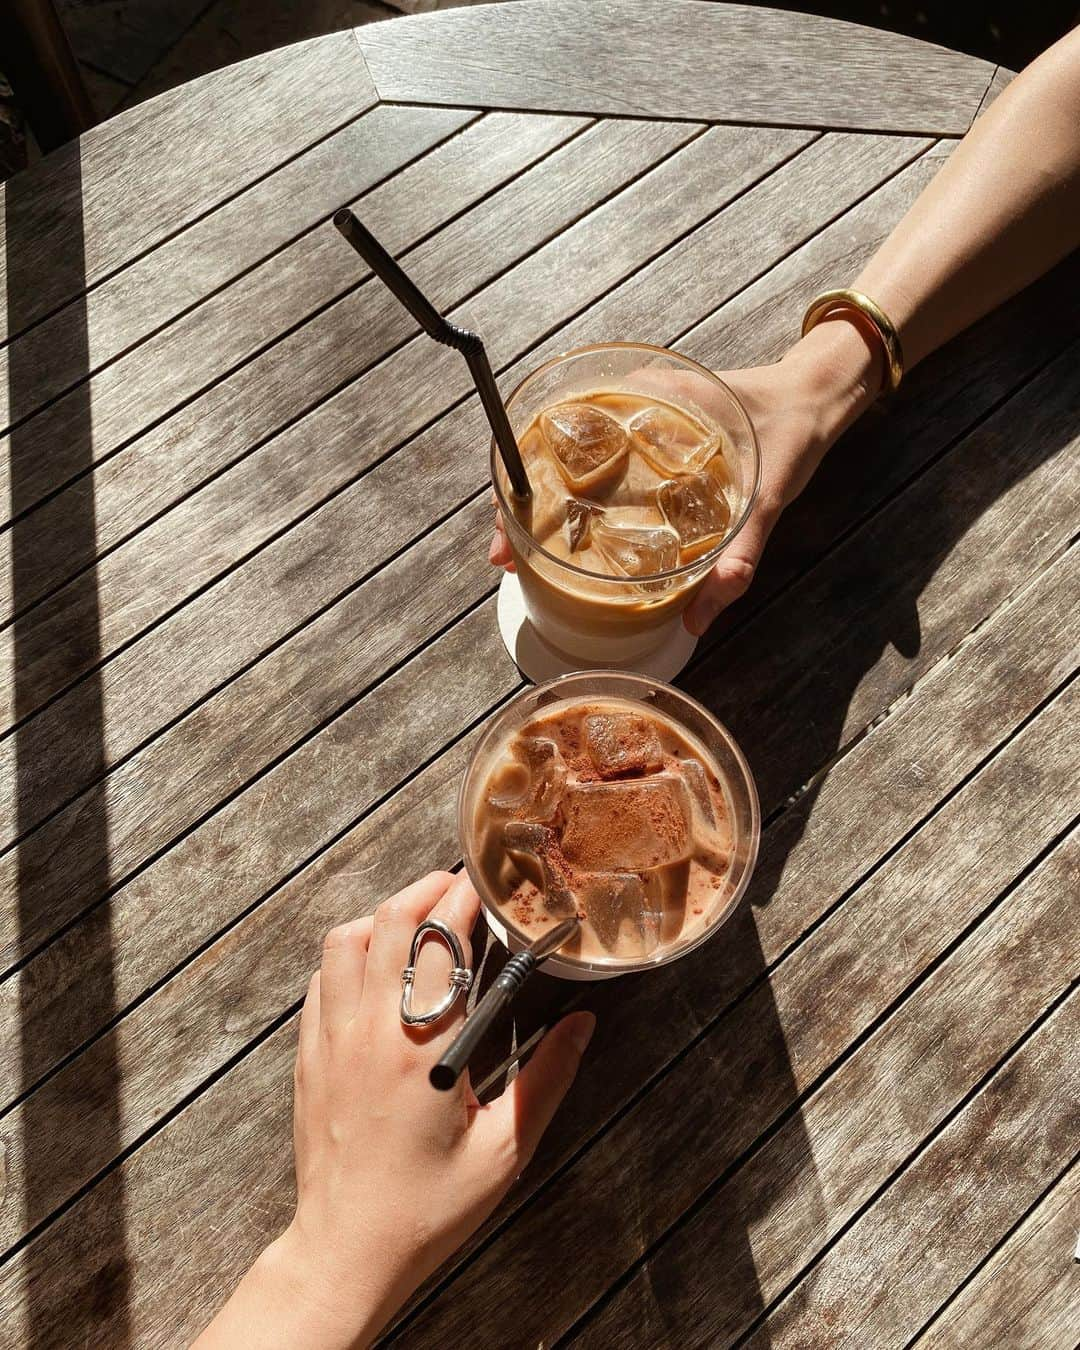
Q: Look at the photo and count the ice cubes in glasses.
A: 11